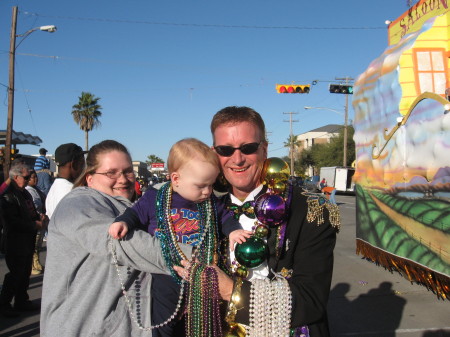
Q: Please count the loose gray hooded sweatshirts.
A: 1